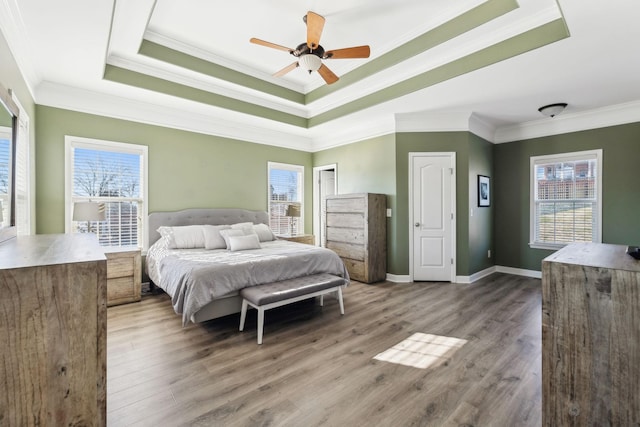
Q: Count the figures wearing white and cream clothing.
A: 0